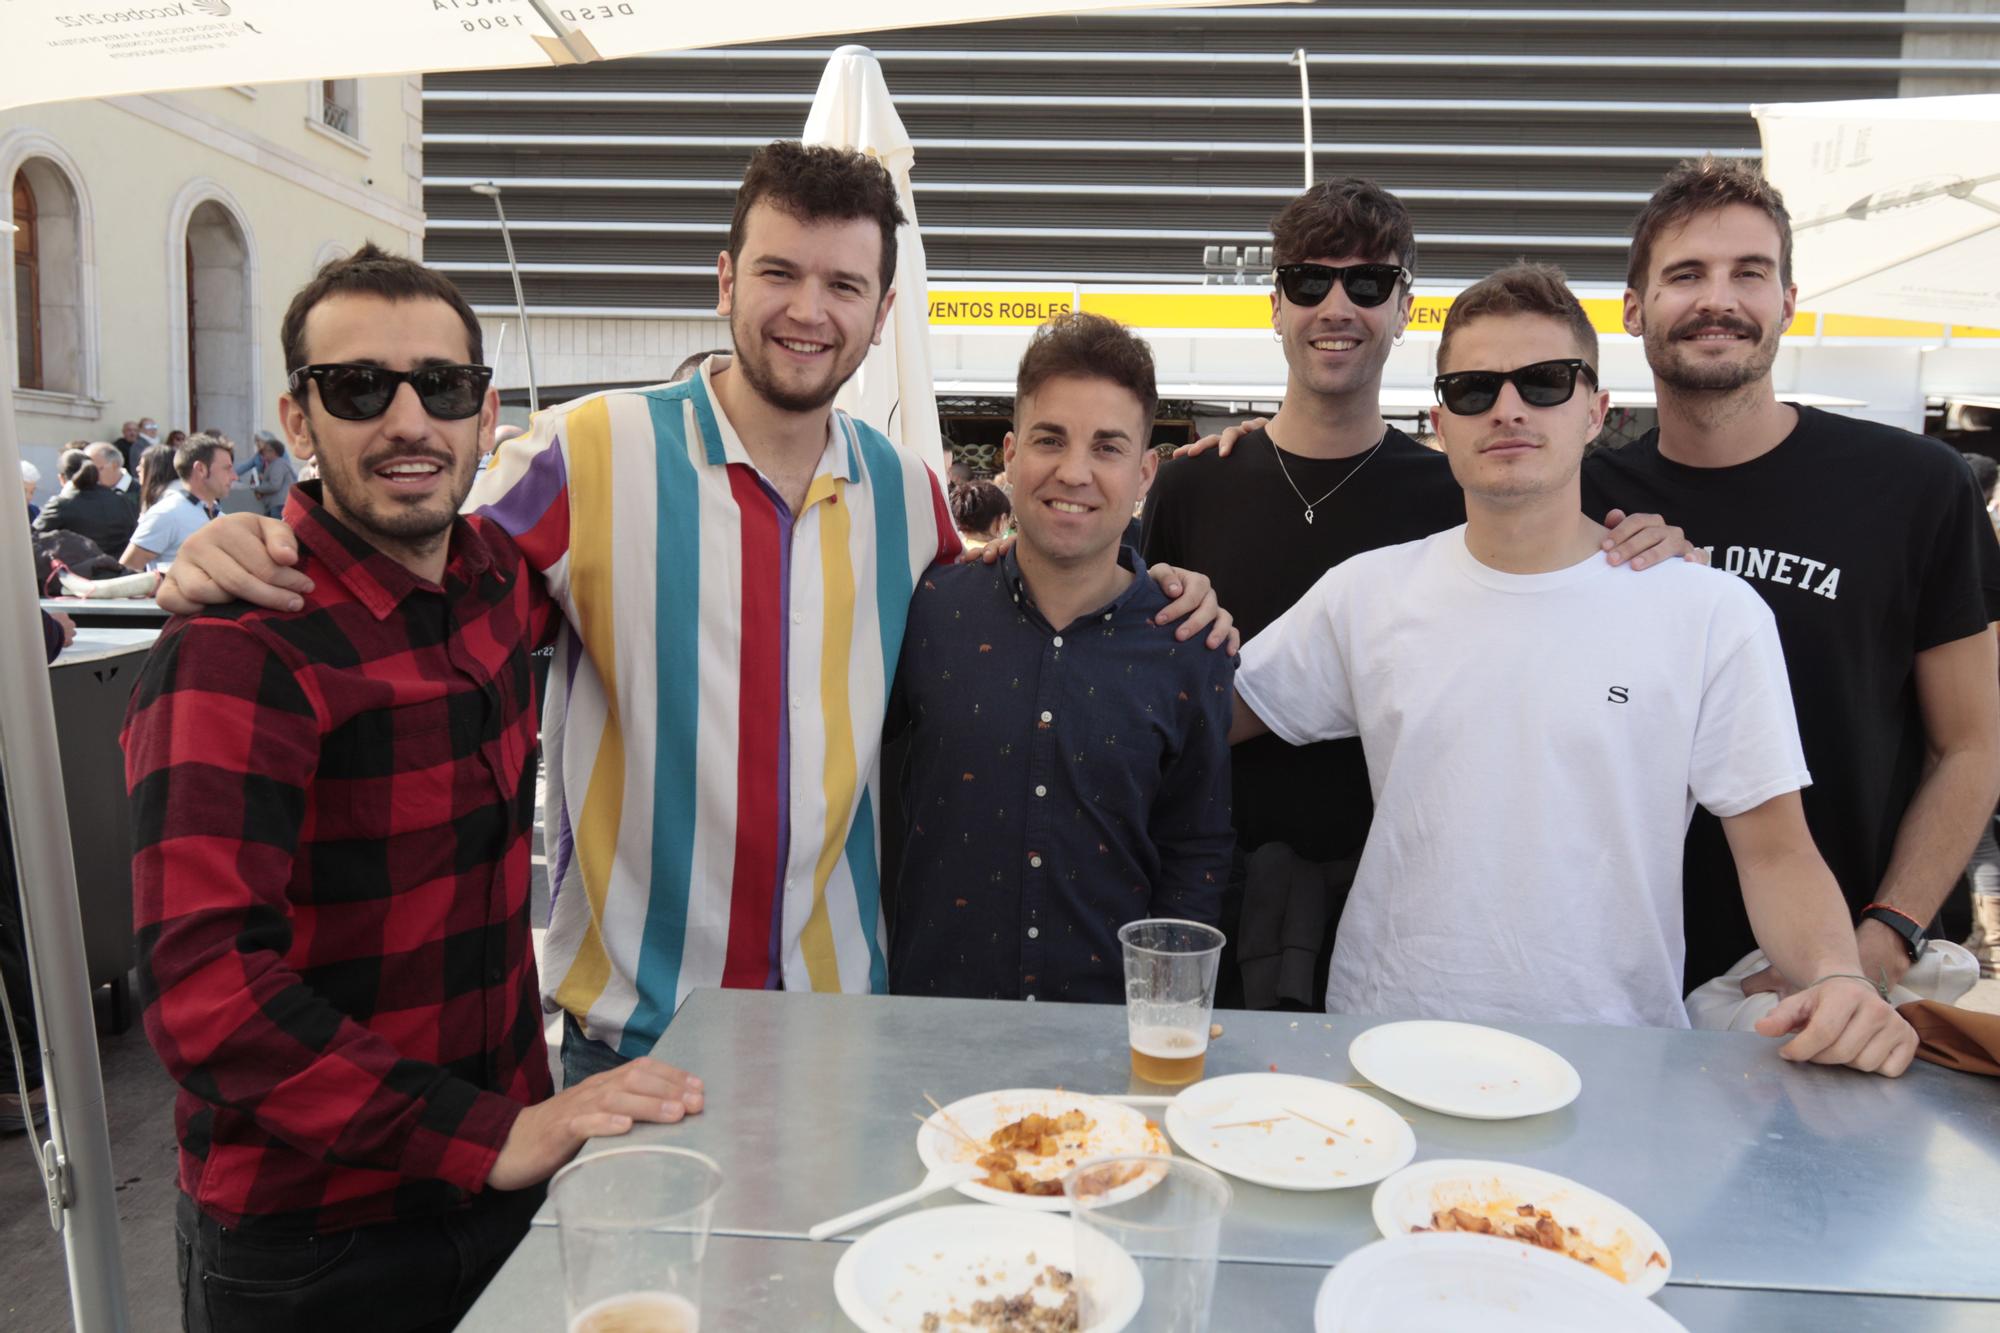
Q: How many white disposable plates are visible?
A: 6